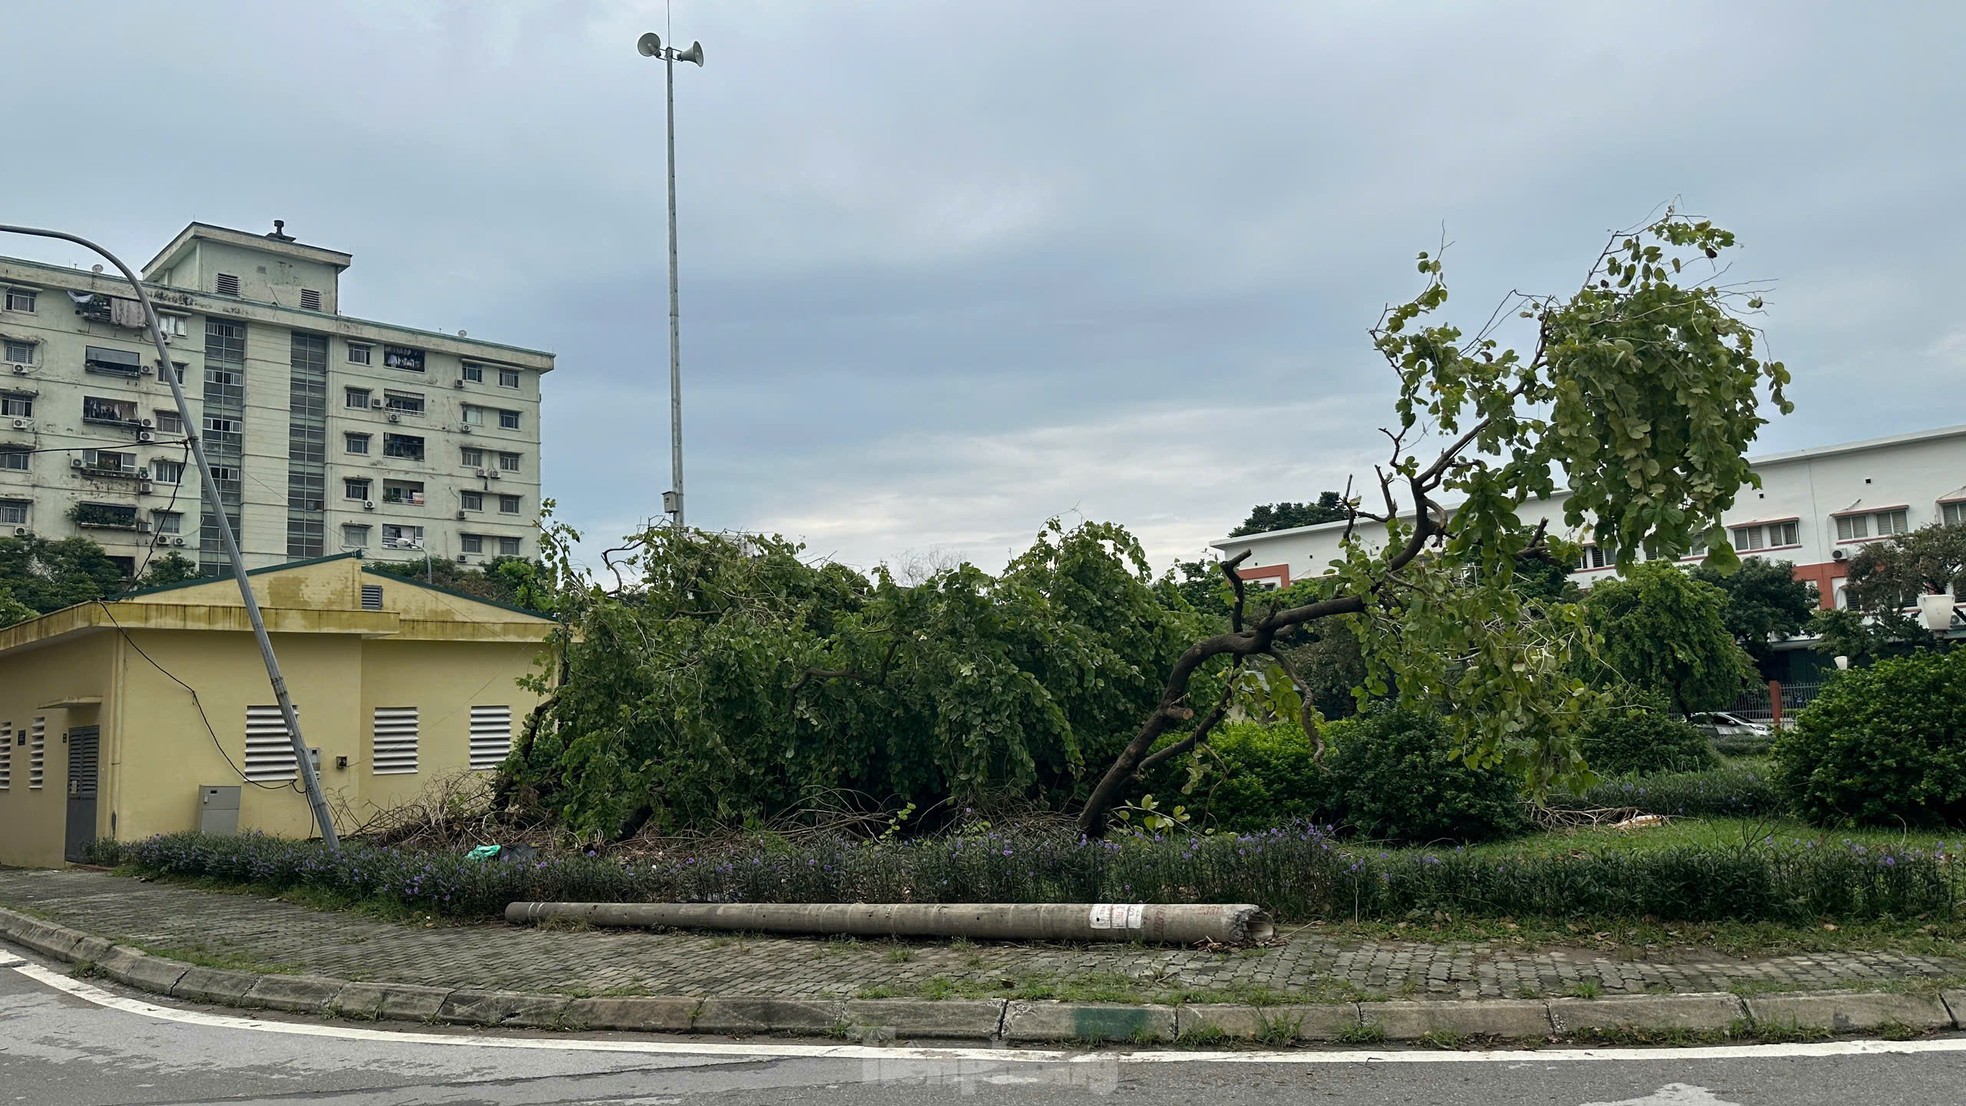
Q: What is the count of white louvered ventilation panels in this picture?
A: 5